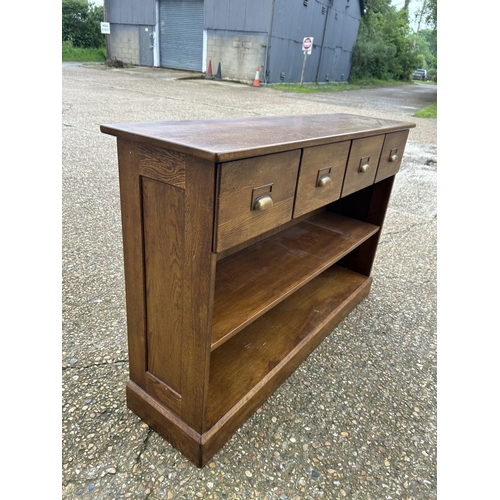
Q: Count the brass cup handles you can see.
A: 4